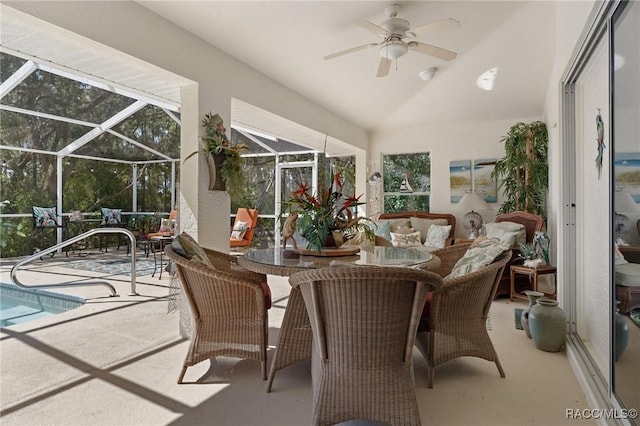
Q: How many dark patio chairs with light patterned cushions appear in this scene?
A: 2